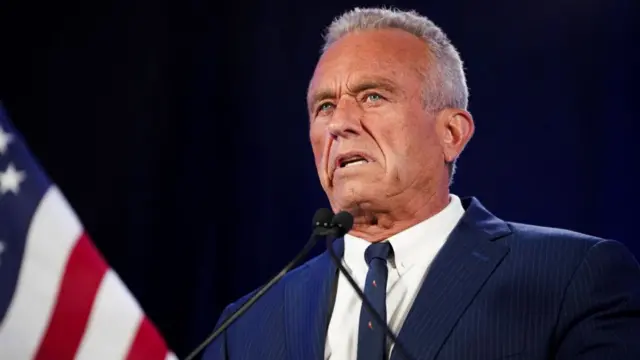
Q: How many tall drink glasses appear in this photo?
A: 0